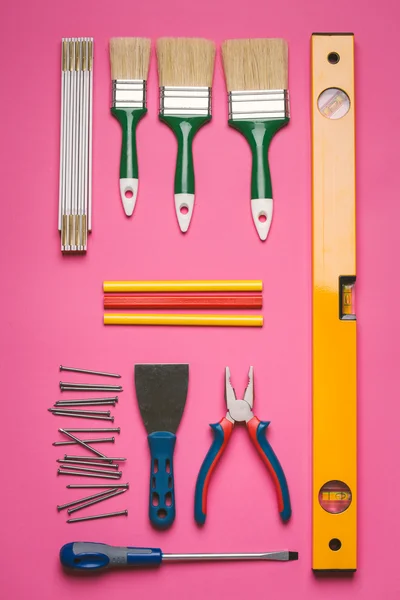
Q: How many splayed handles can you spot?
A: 2